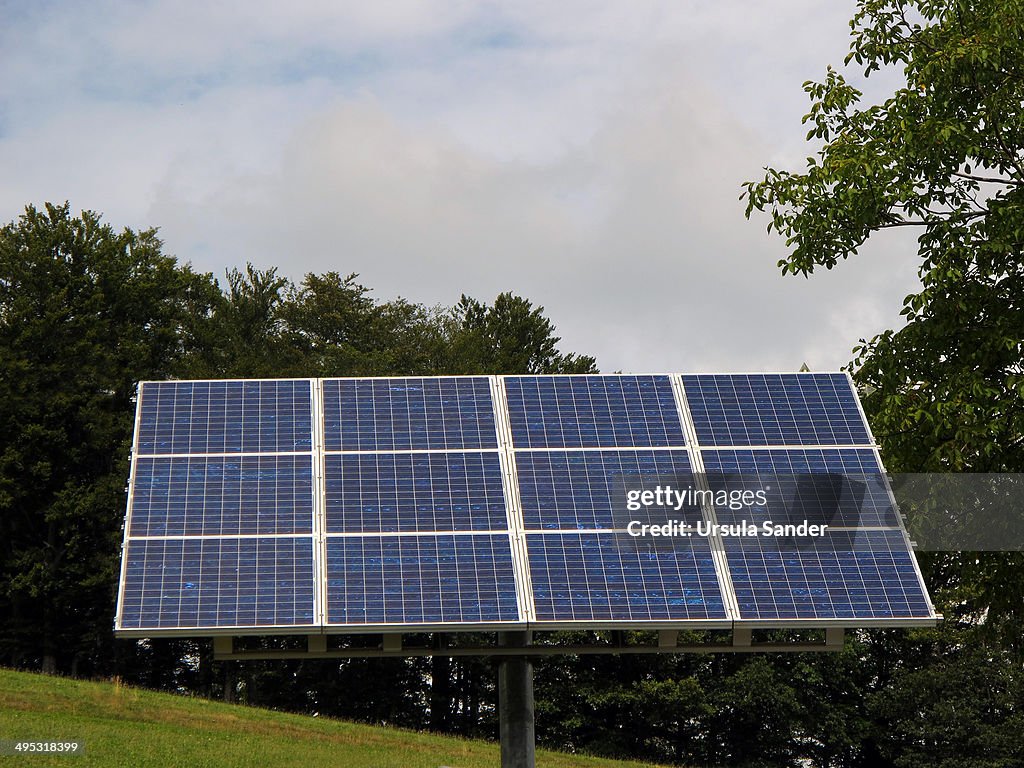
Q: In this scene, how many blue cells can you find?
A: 12